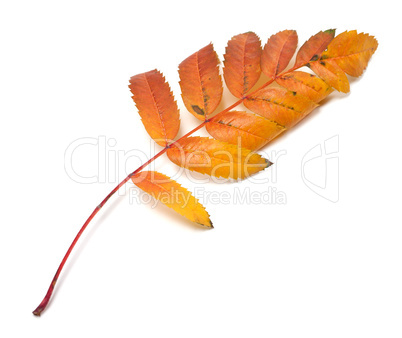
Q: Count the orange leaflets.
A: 12